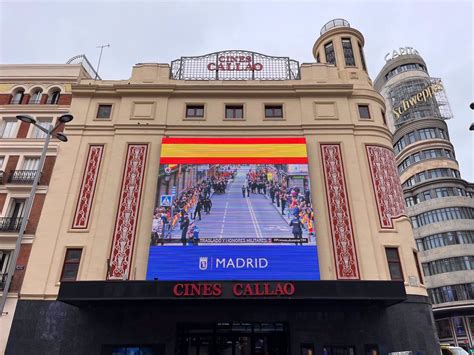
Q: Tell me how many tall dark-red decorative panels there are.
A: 4